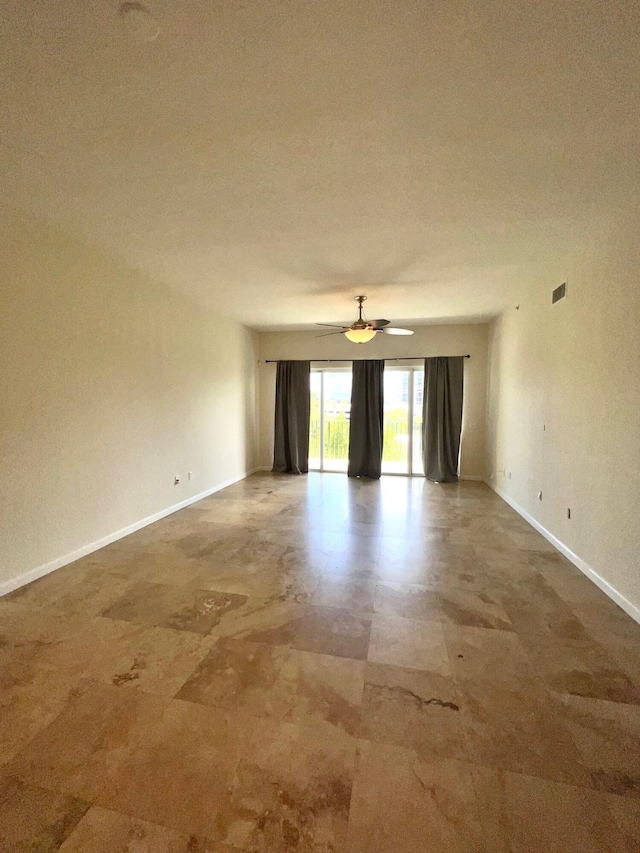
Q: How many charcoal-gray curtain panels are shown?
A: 3